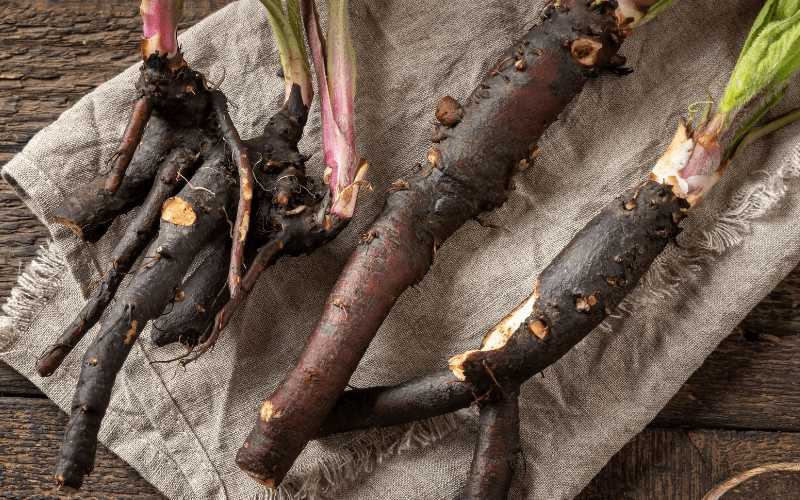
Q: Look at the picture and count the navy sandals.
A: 0